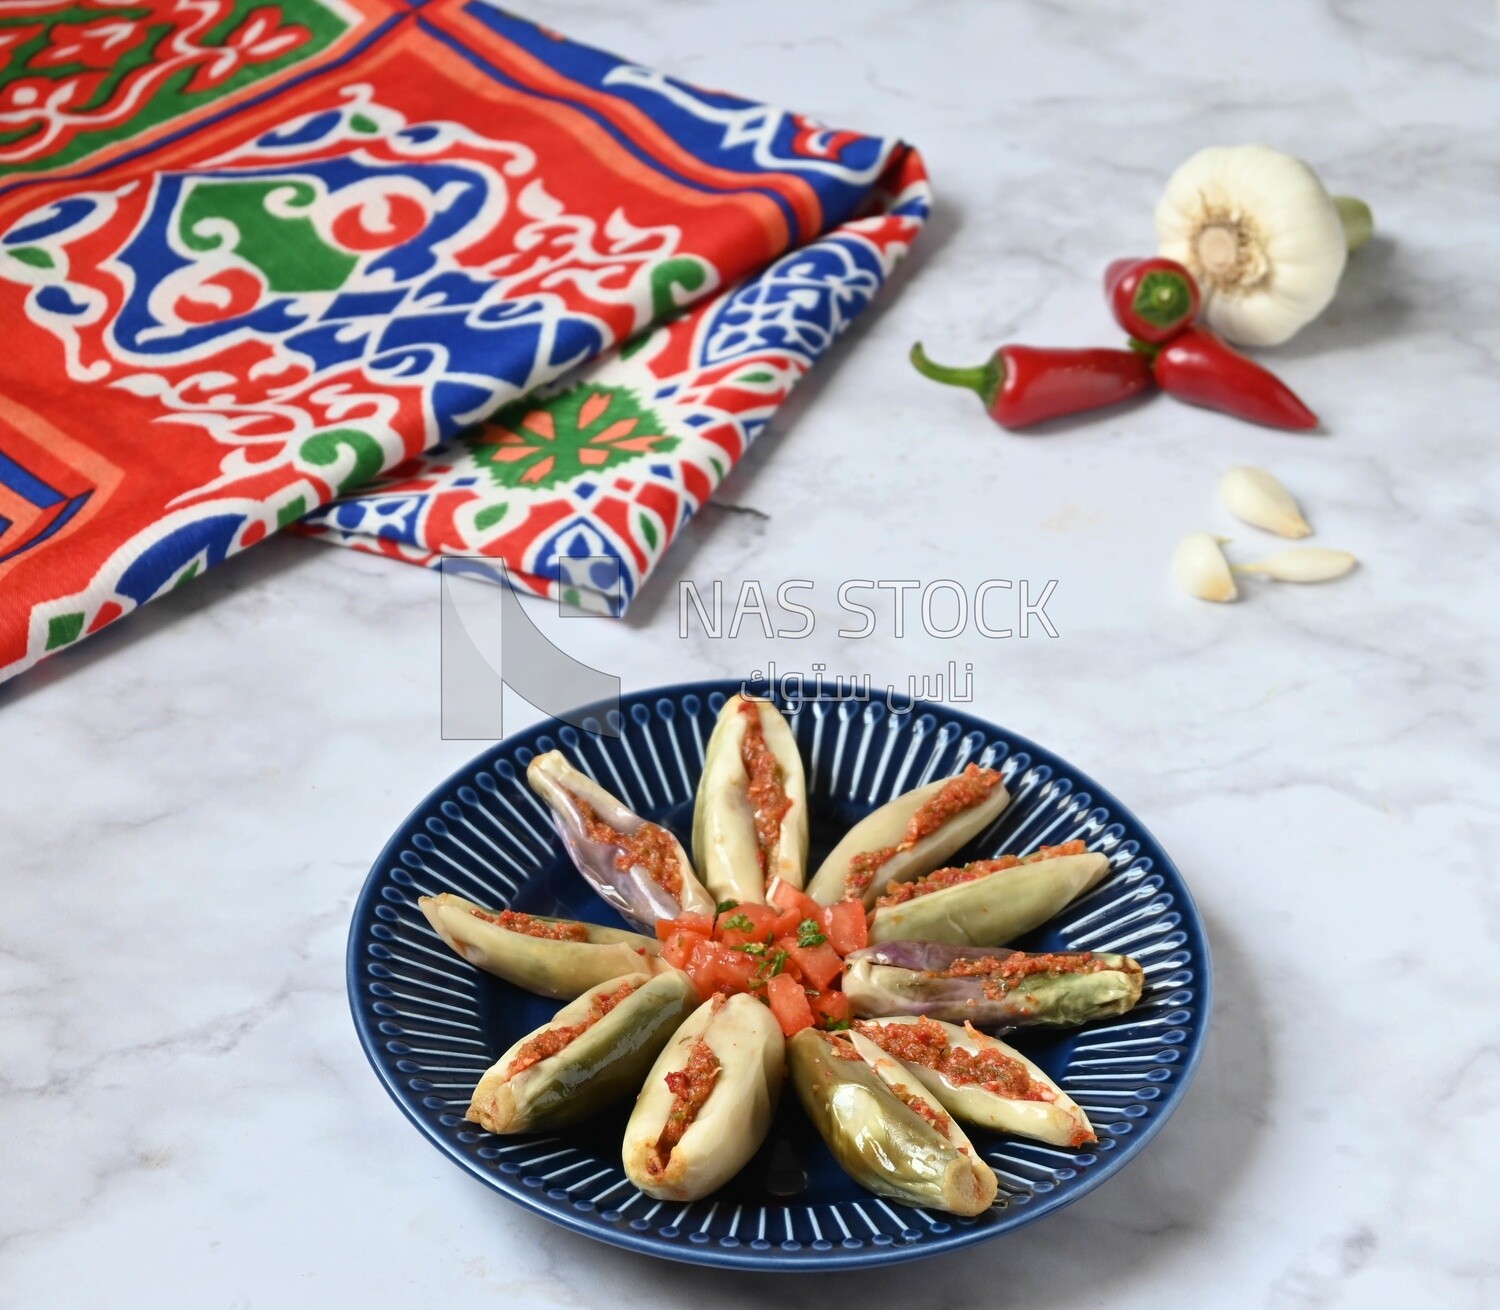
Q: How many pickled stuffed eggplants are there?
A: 10